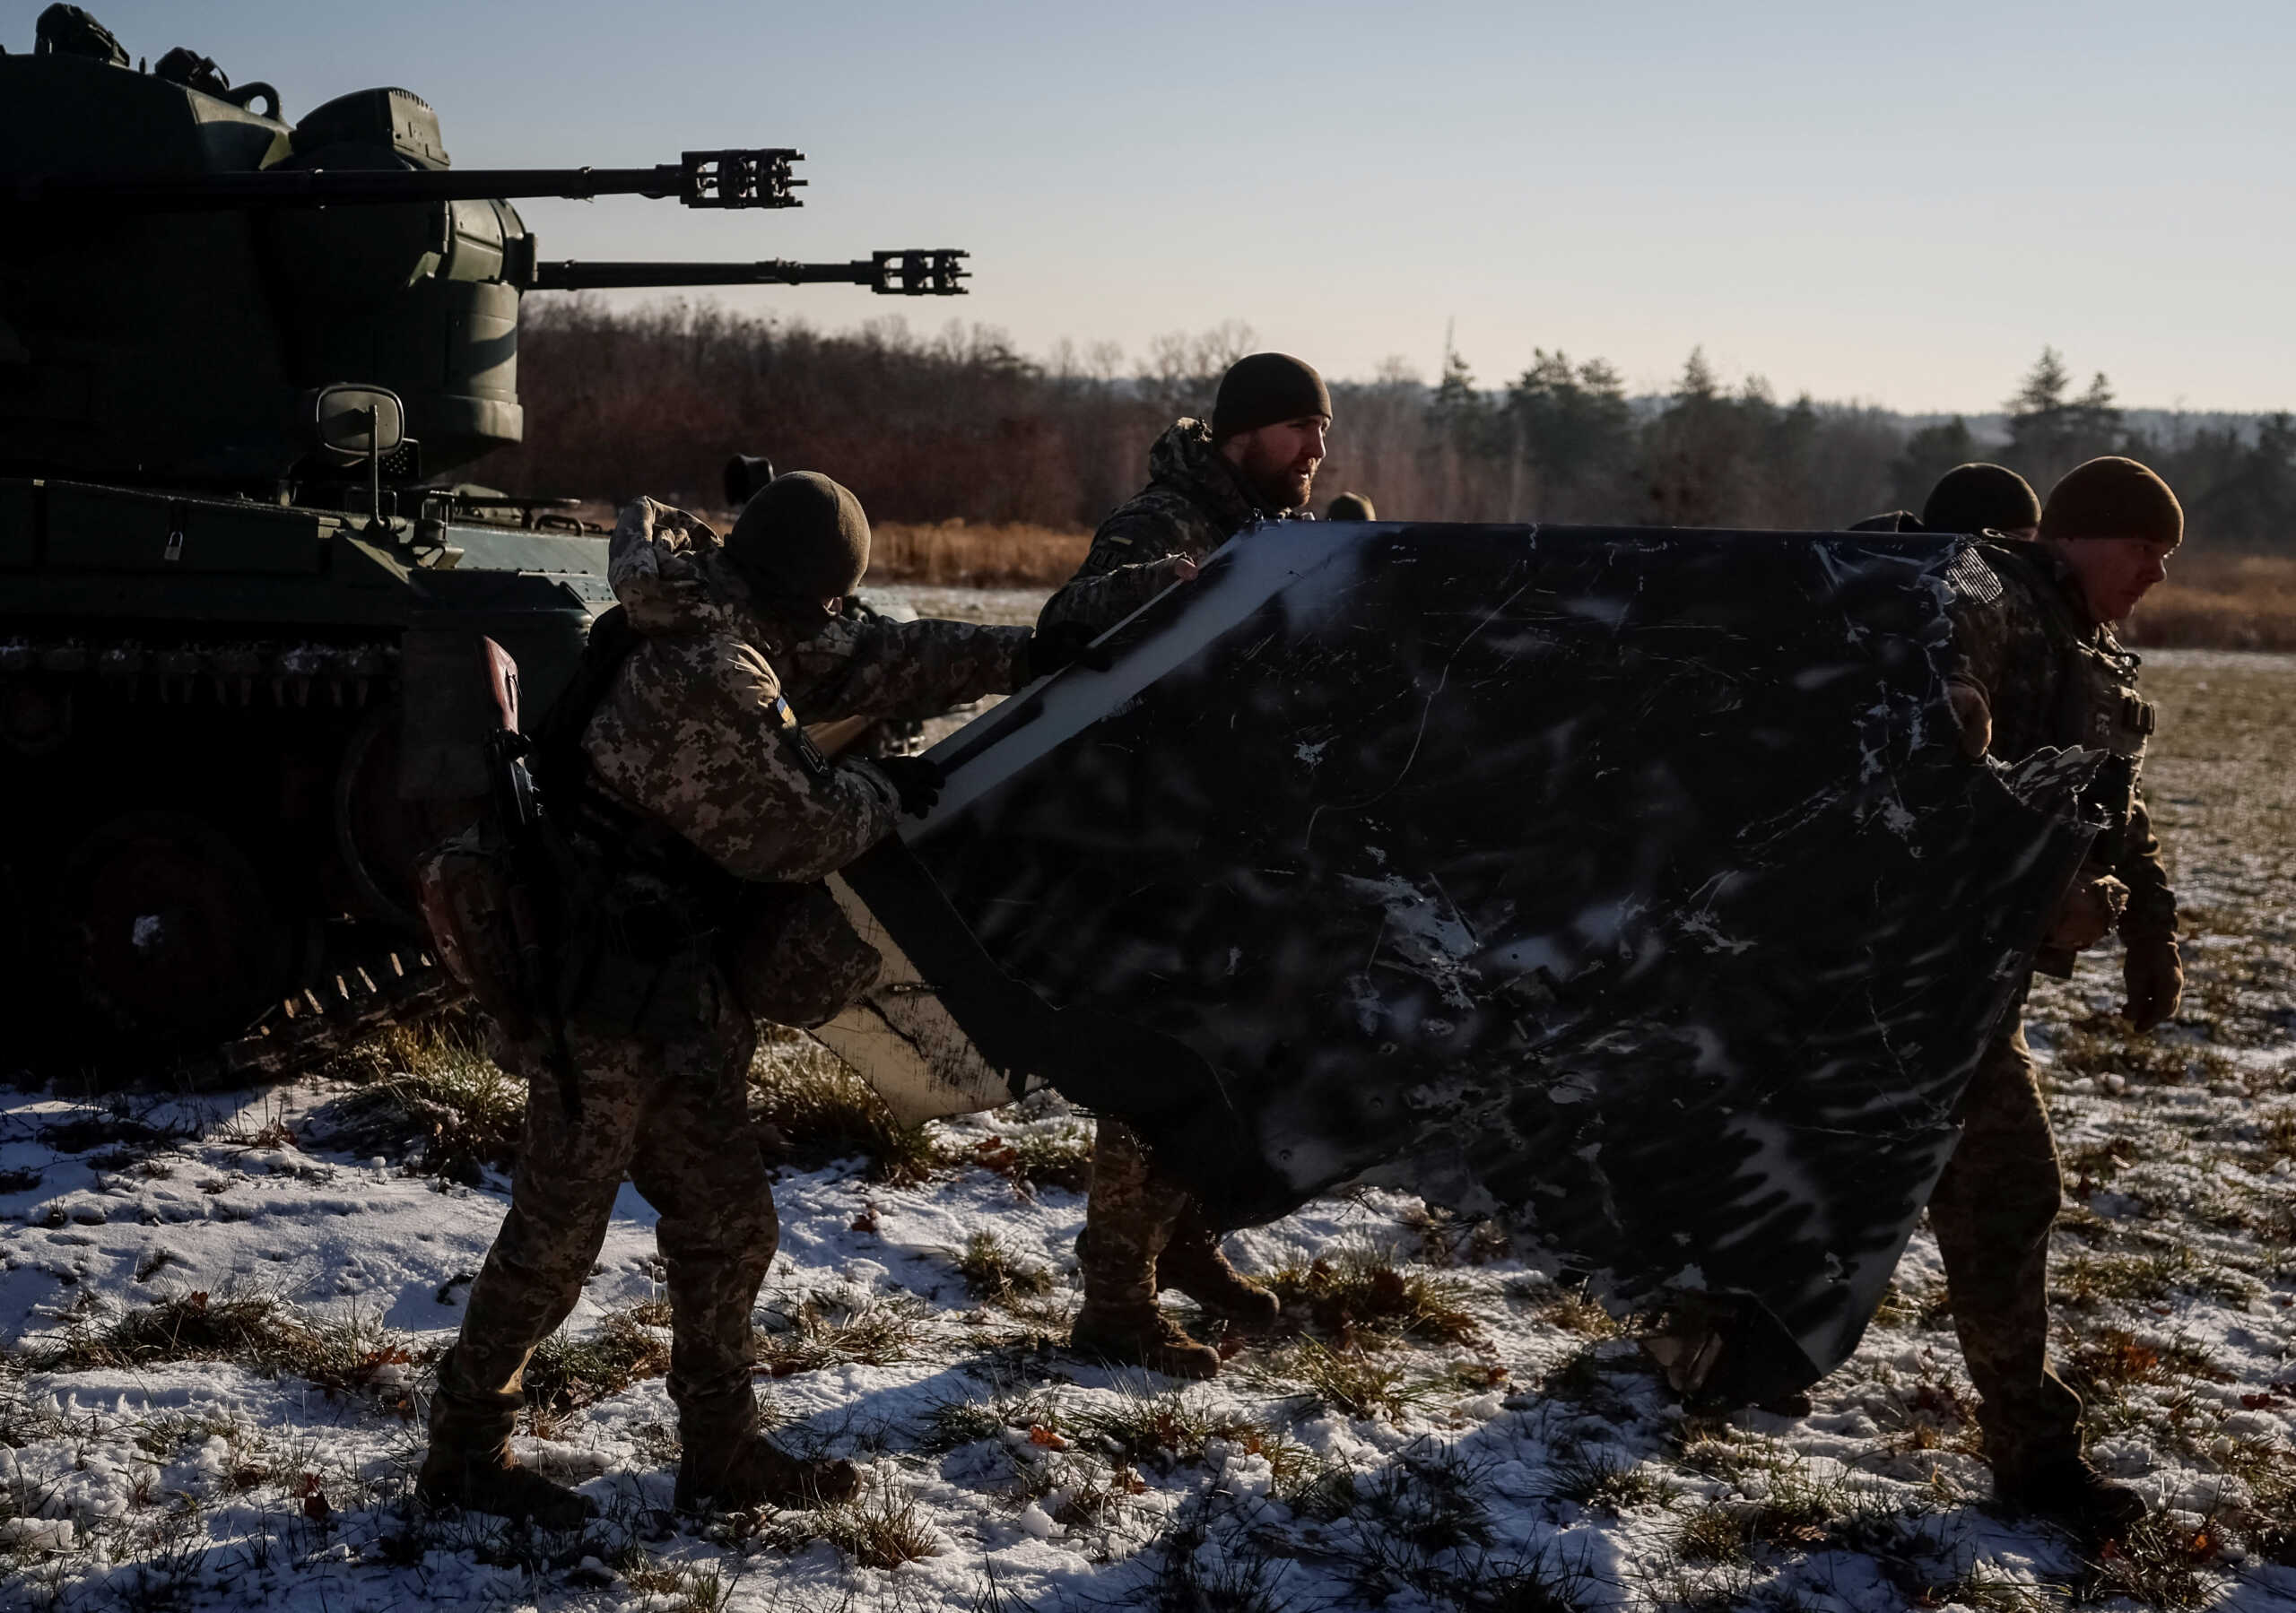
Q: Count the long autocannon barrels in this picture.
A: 2